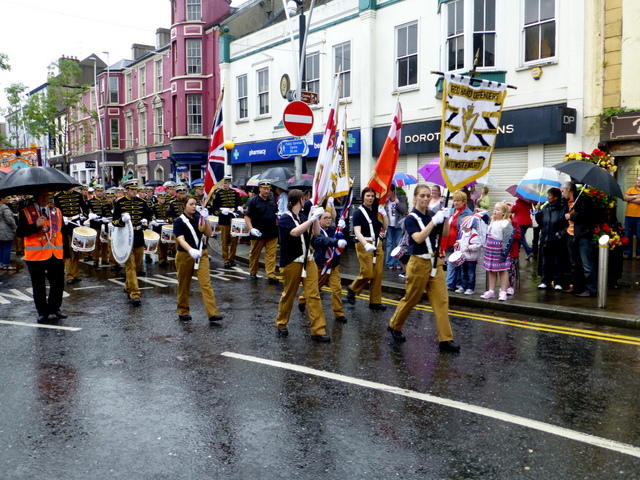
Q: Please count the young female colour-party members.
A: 5